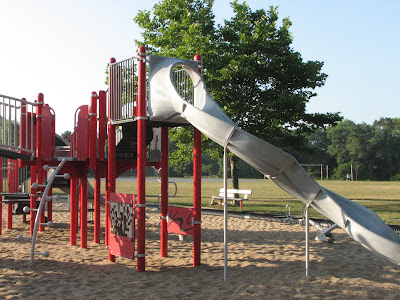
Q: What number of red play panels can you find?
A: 2